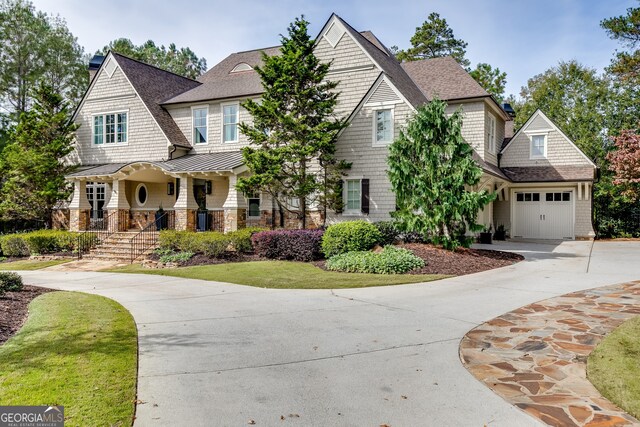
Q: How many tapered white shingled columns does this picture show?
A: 4